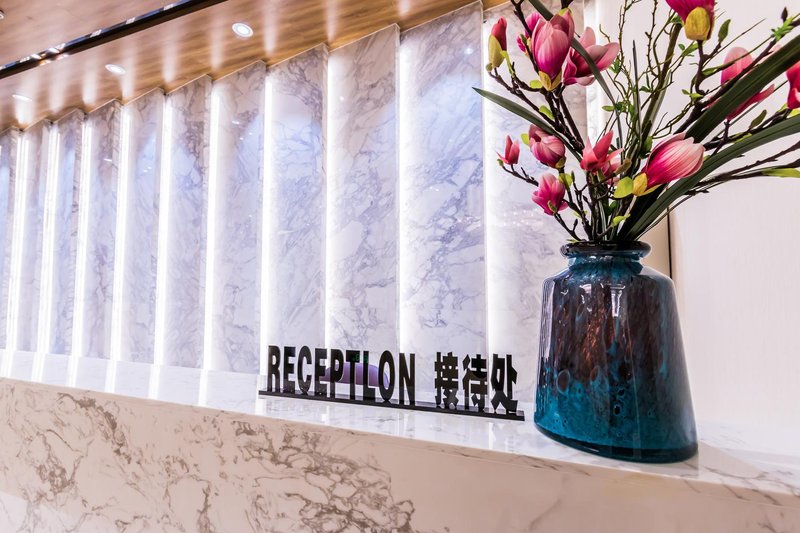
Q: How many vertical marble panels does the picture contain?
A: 11